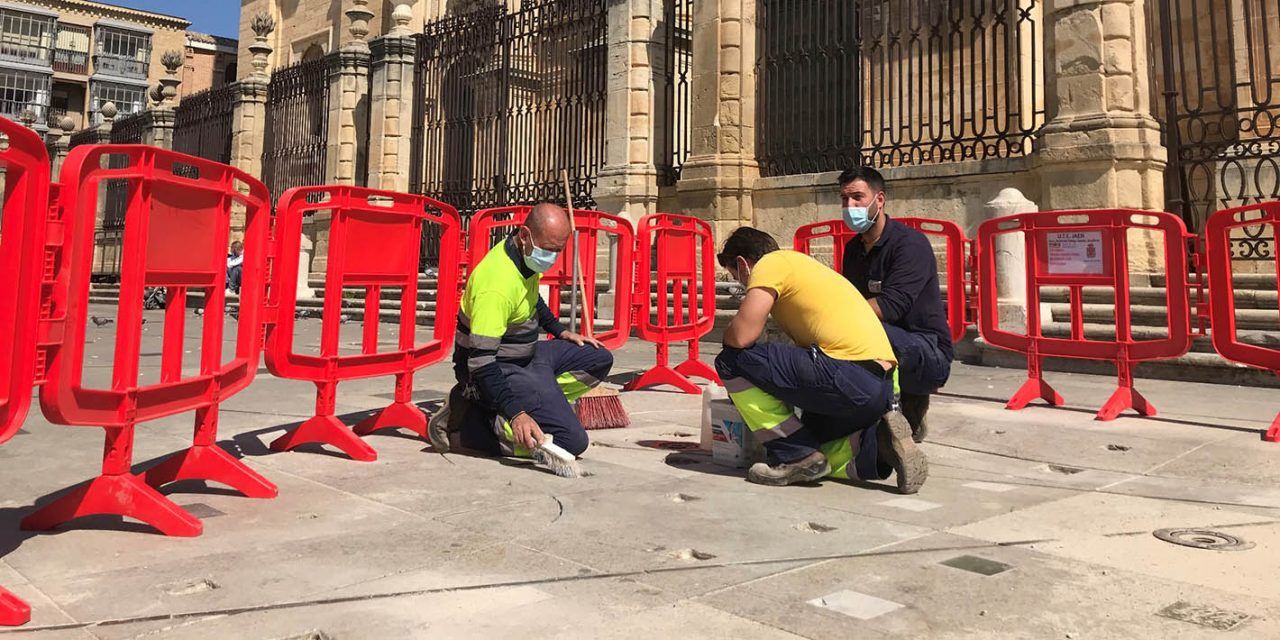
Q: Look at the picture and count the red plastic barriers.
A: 8